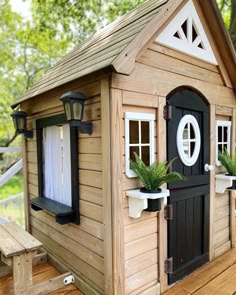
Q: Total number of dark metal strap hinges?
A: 3